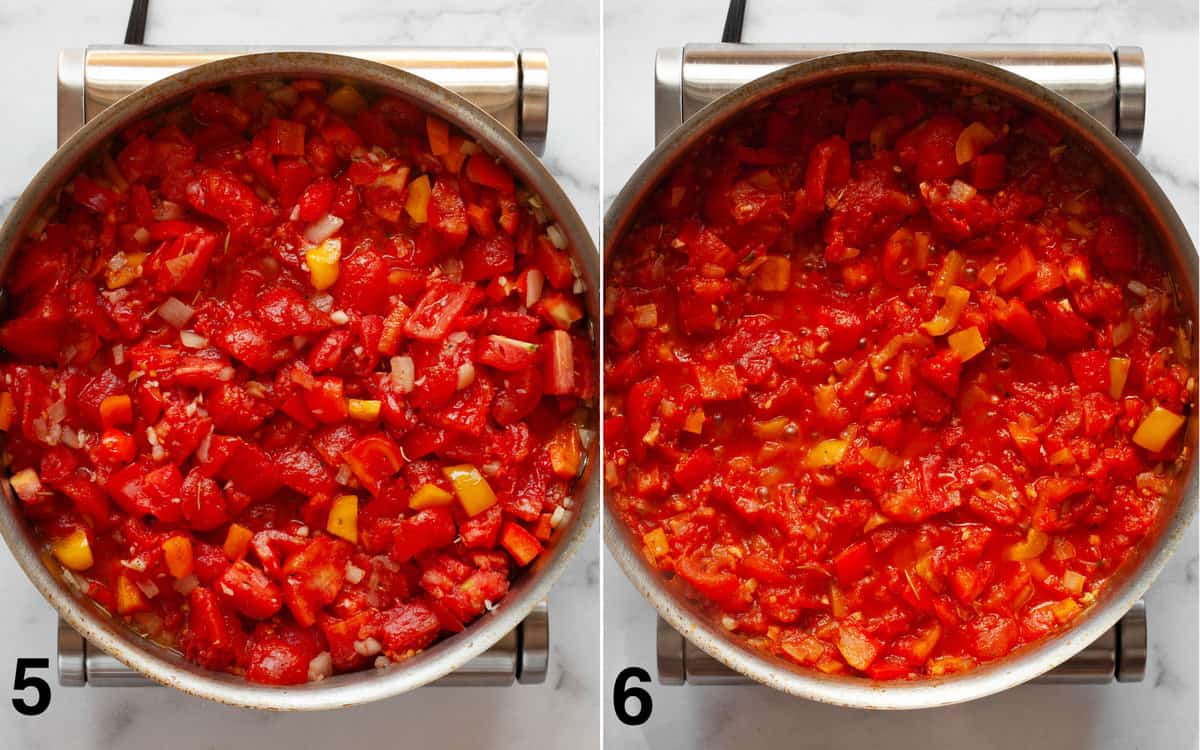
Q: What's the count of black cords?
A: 2